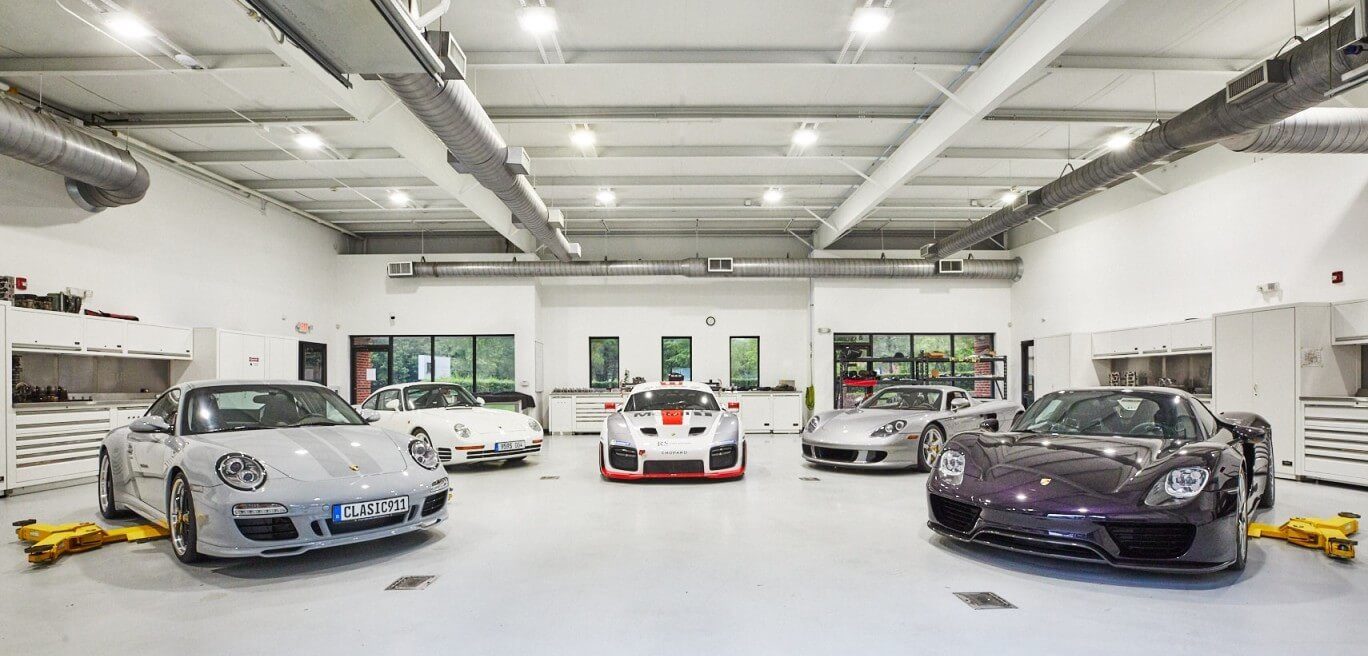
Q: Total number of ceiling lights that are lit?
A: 11